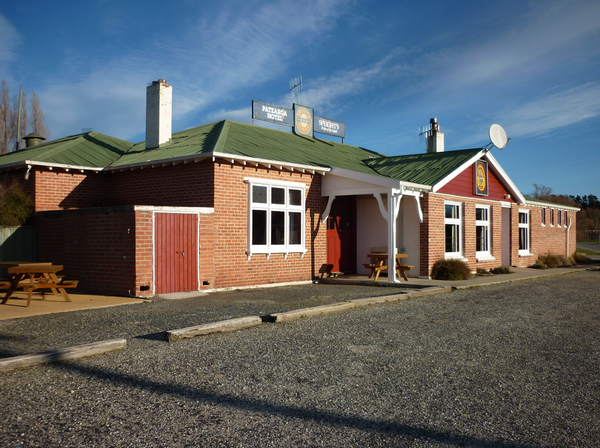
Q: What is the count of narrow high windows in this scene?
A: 4